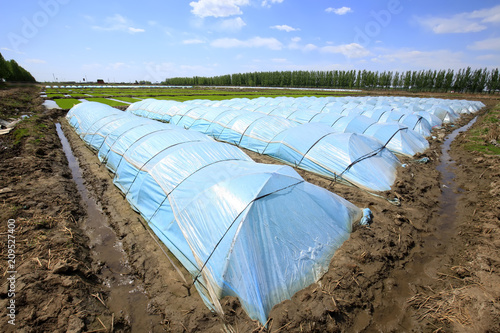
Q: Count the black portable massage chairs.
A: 0